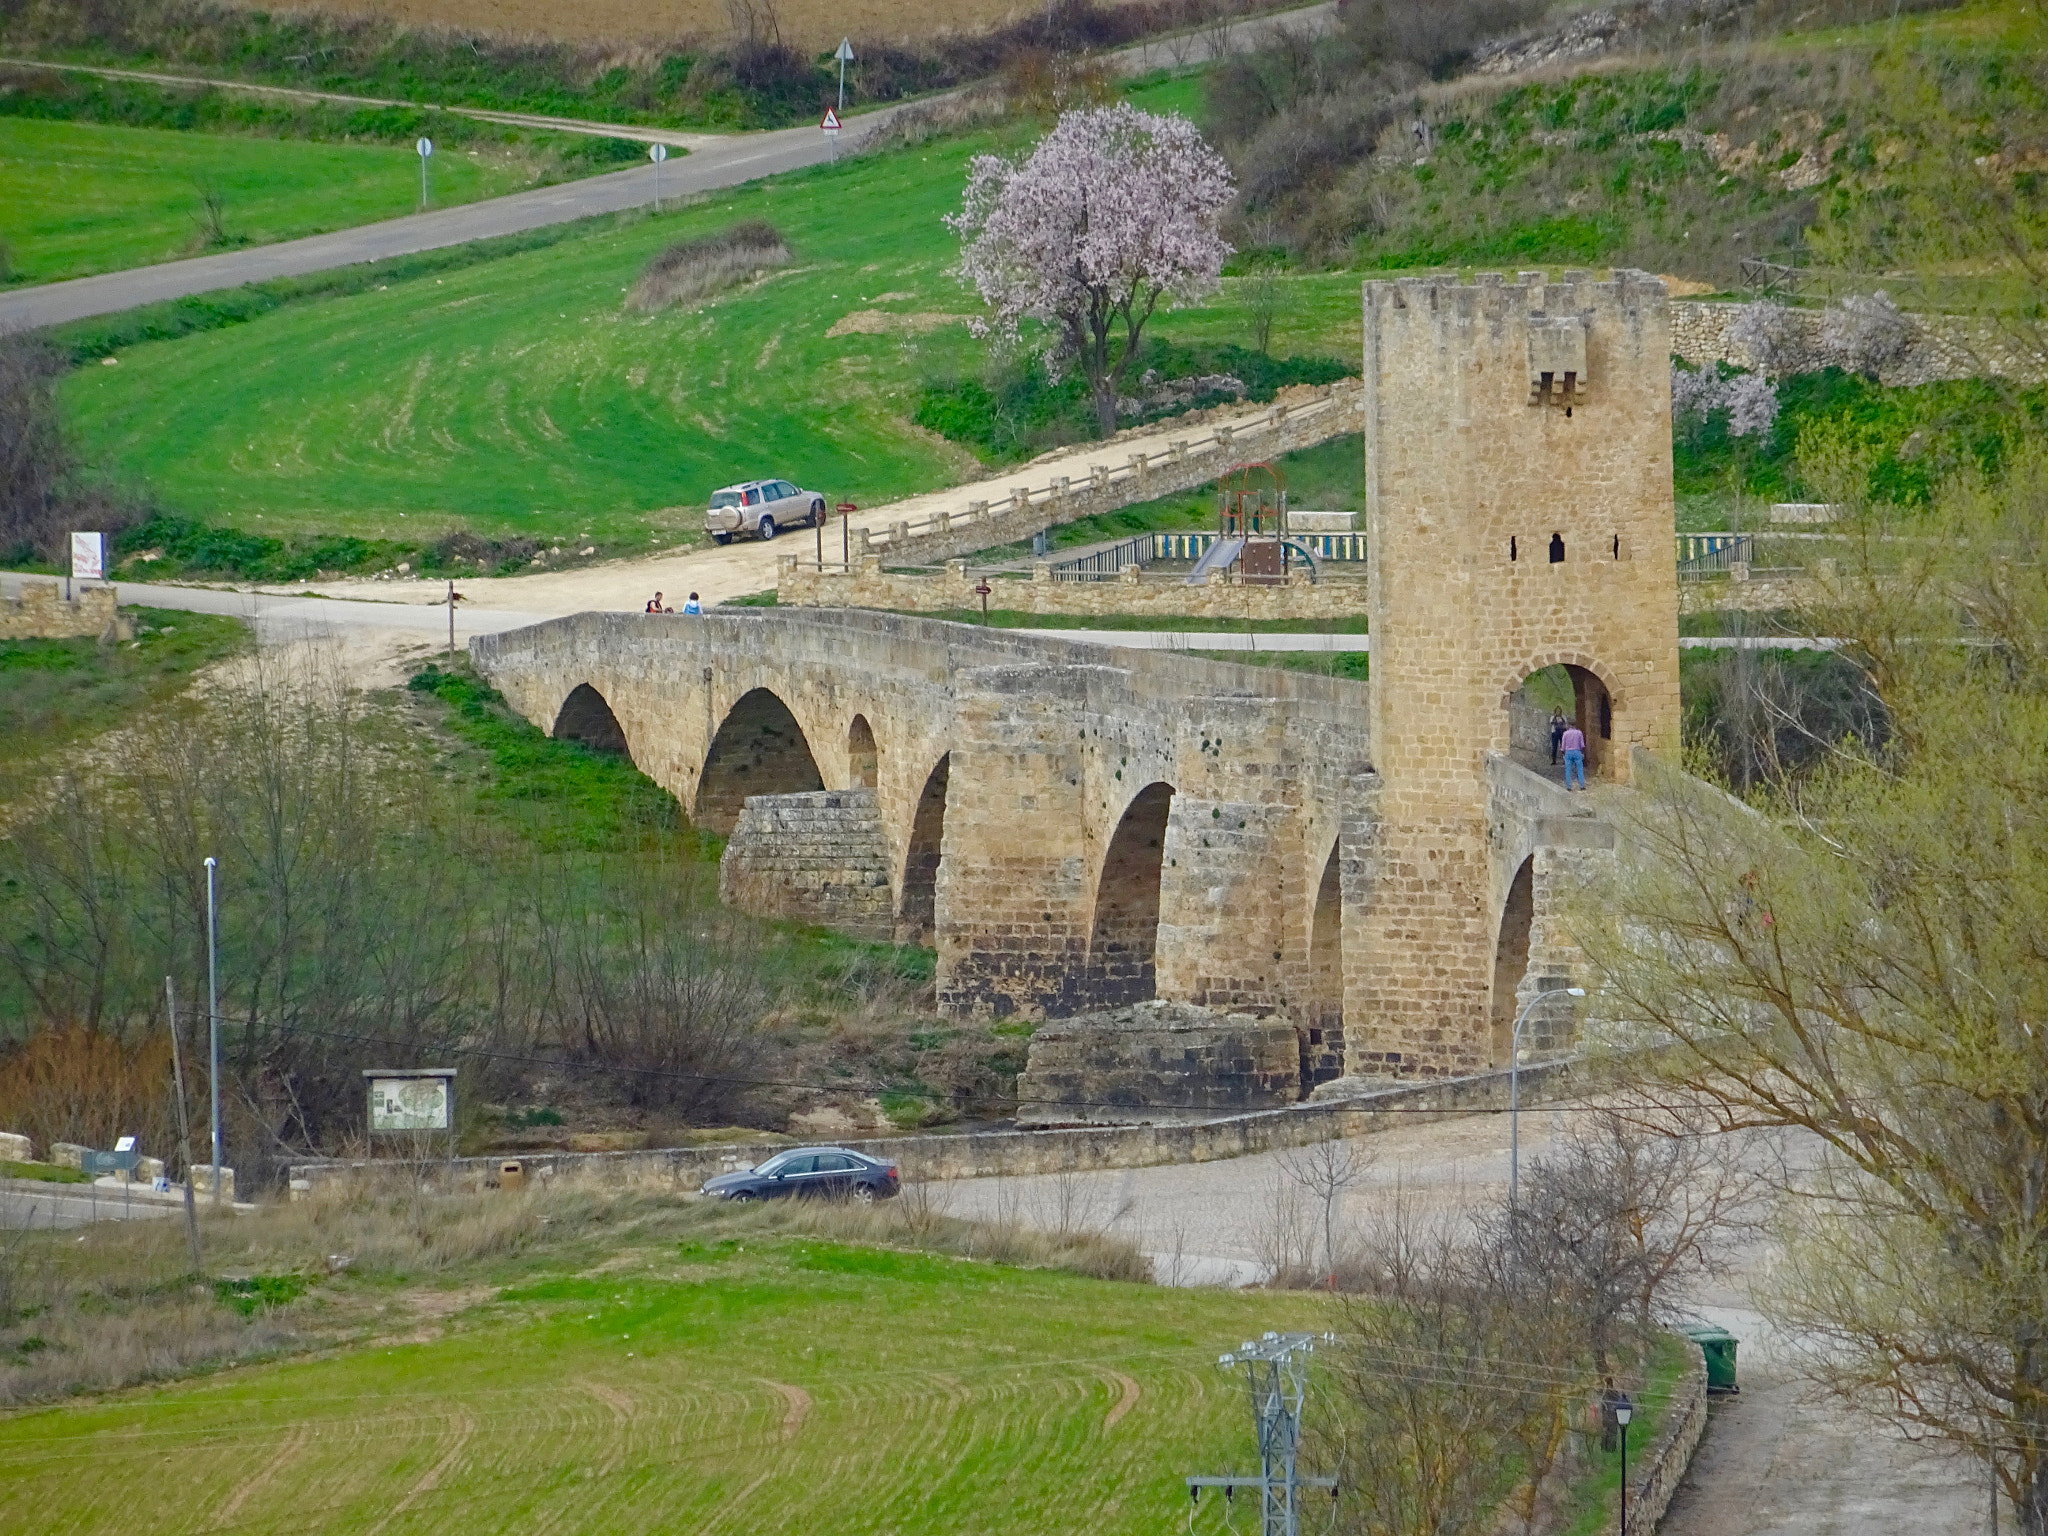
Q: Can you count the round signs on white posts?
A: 2